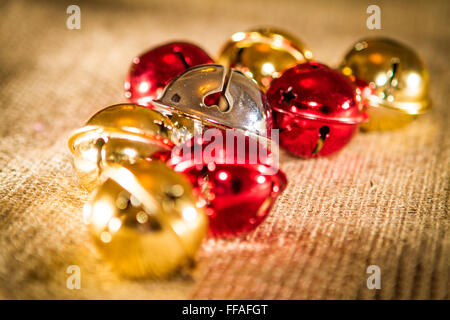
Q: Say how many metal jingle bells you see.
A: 8